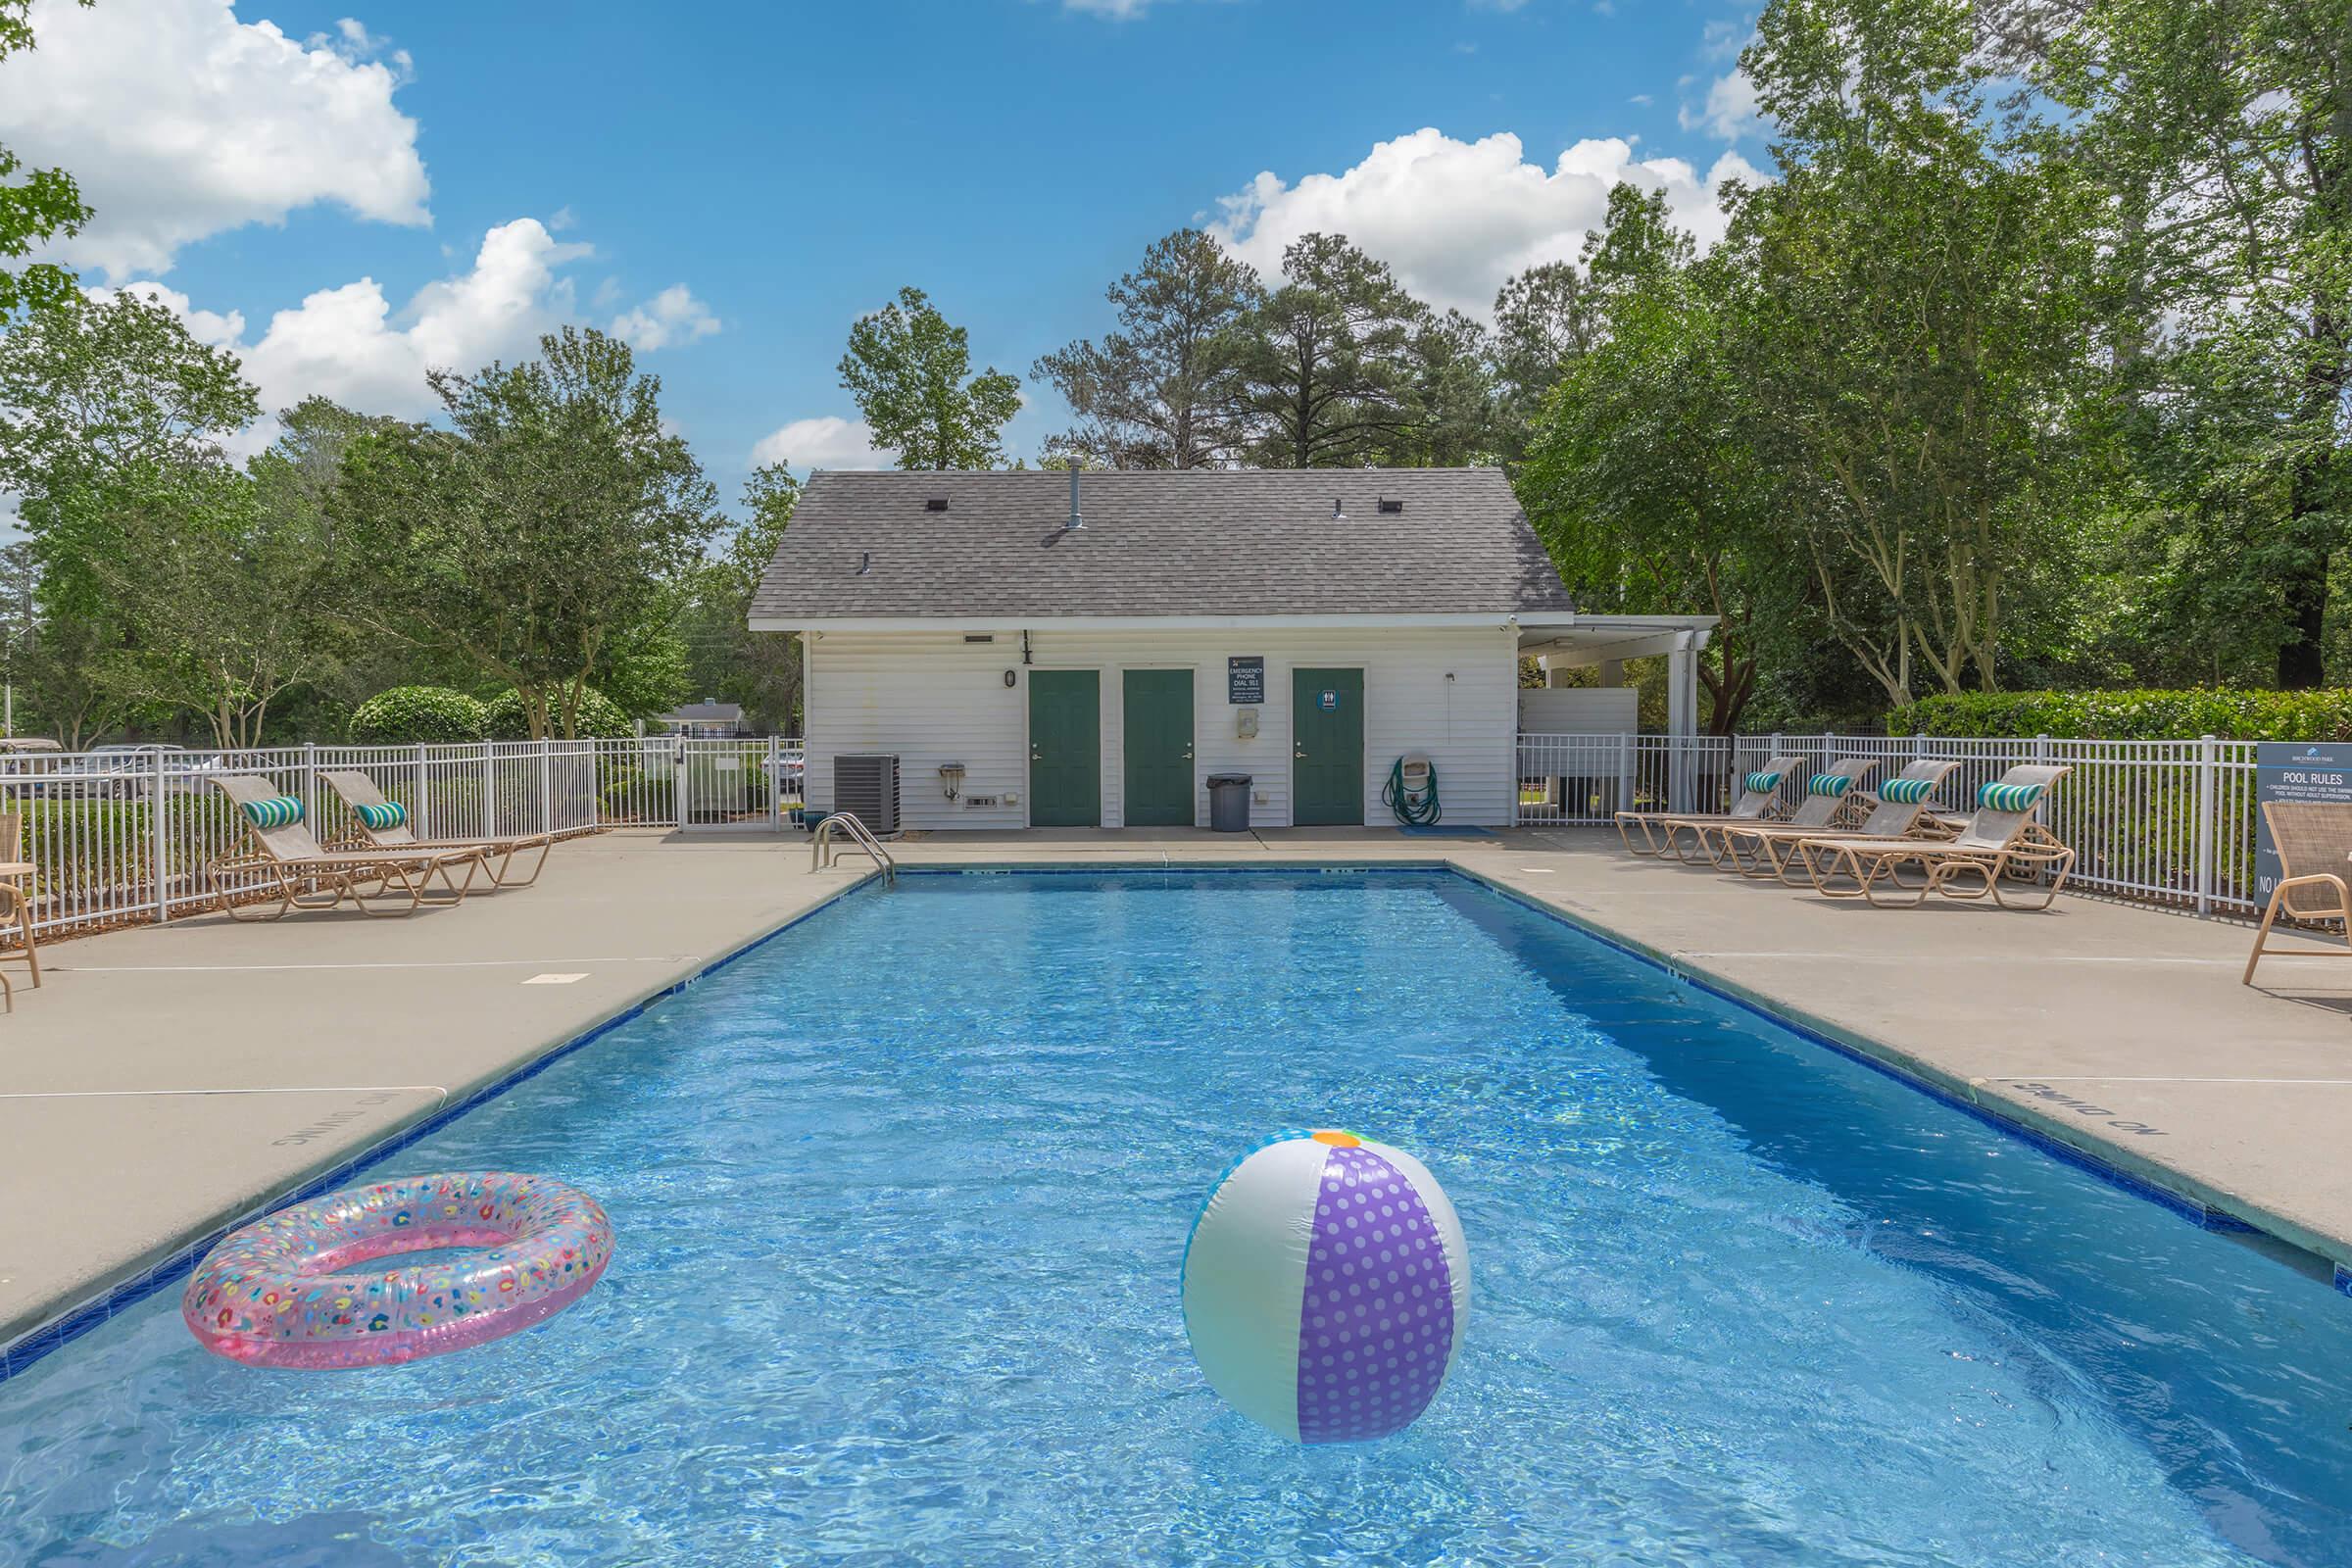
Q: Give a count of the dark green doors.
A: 3